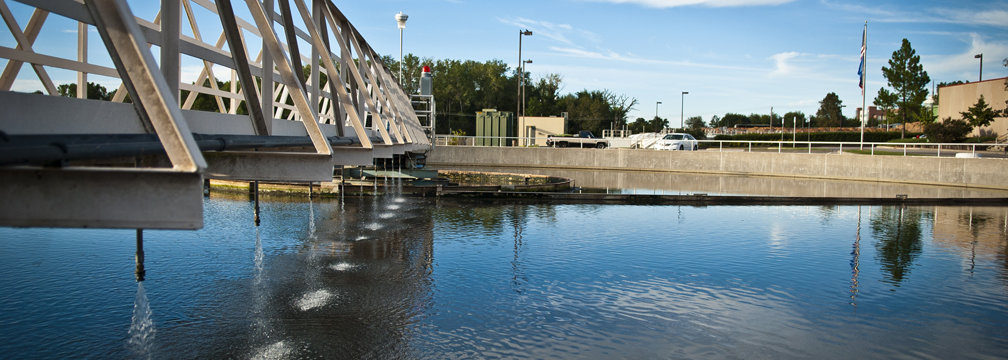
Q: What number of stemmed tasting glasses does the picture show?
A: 0